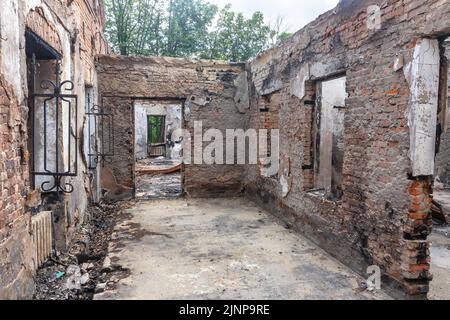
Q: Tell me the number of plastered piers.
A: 1